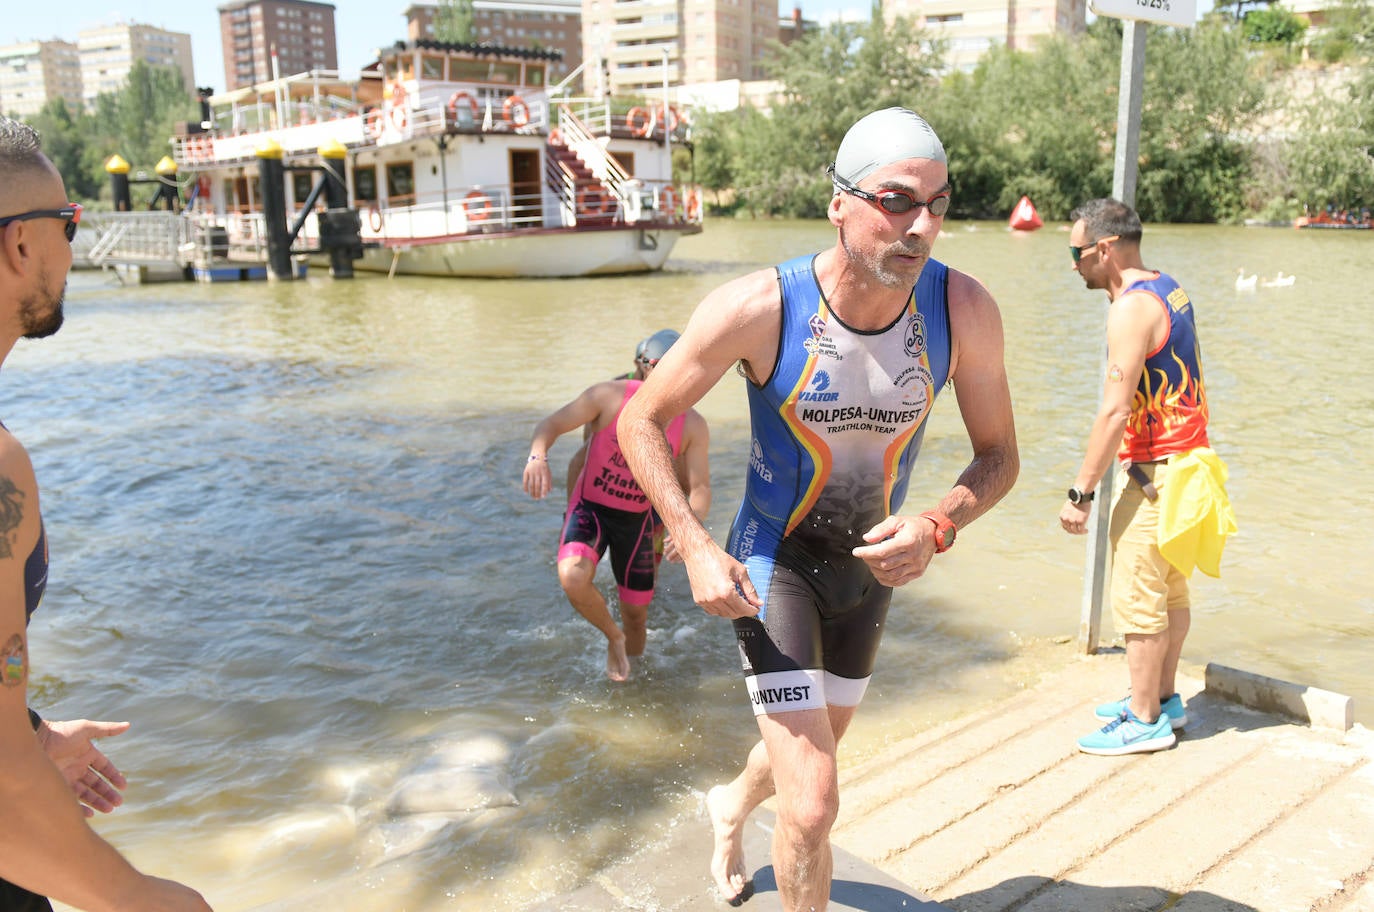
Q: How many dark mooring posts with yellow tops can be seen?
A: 4